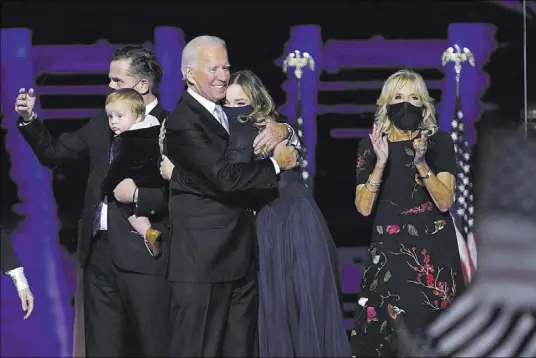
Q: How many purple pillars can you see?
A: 4